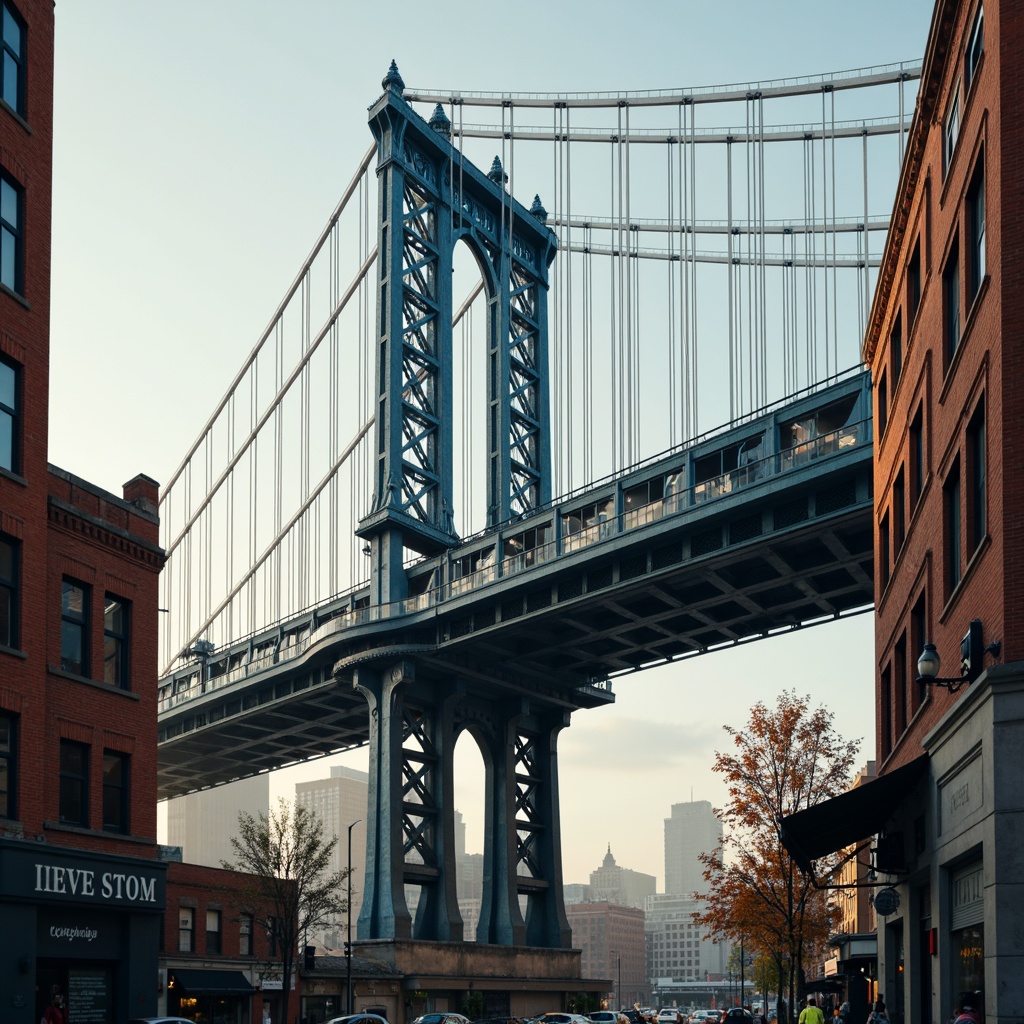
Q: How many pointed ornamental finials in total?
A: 4